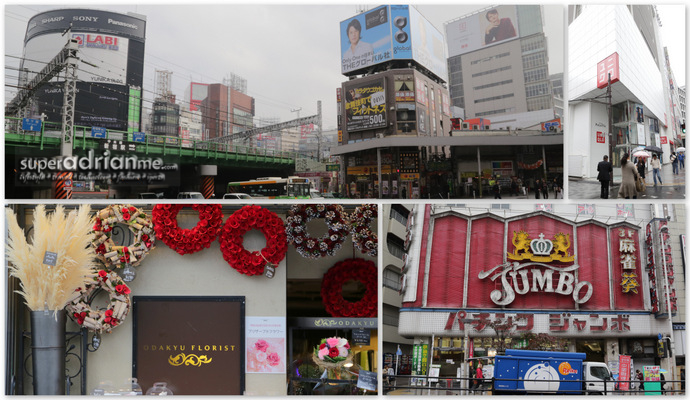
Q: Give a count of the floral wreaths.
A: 7